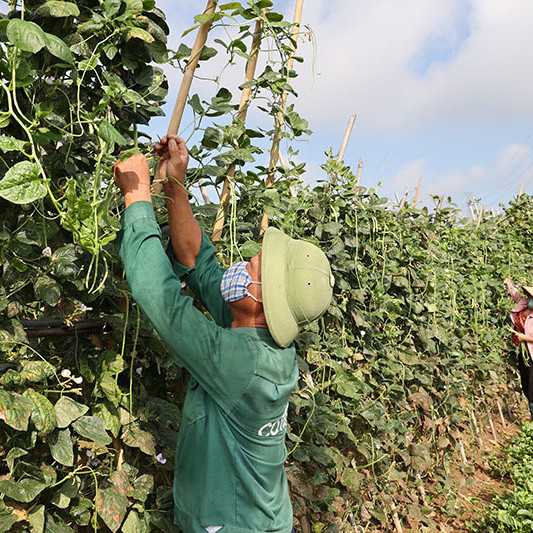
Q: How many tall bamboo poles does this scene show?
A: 3